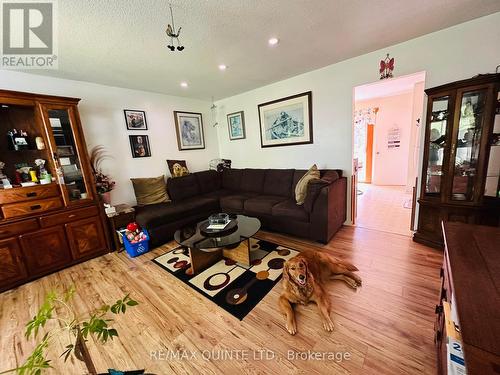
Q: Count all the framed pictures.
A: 5